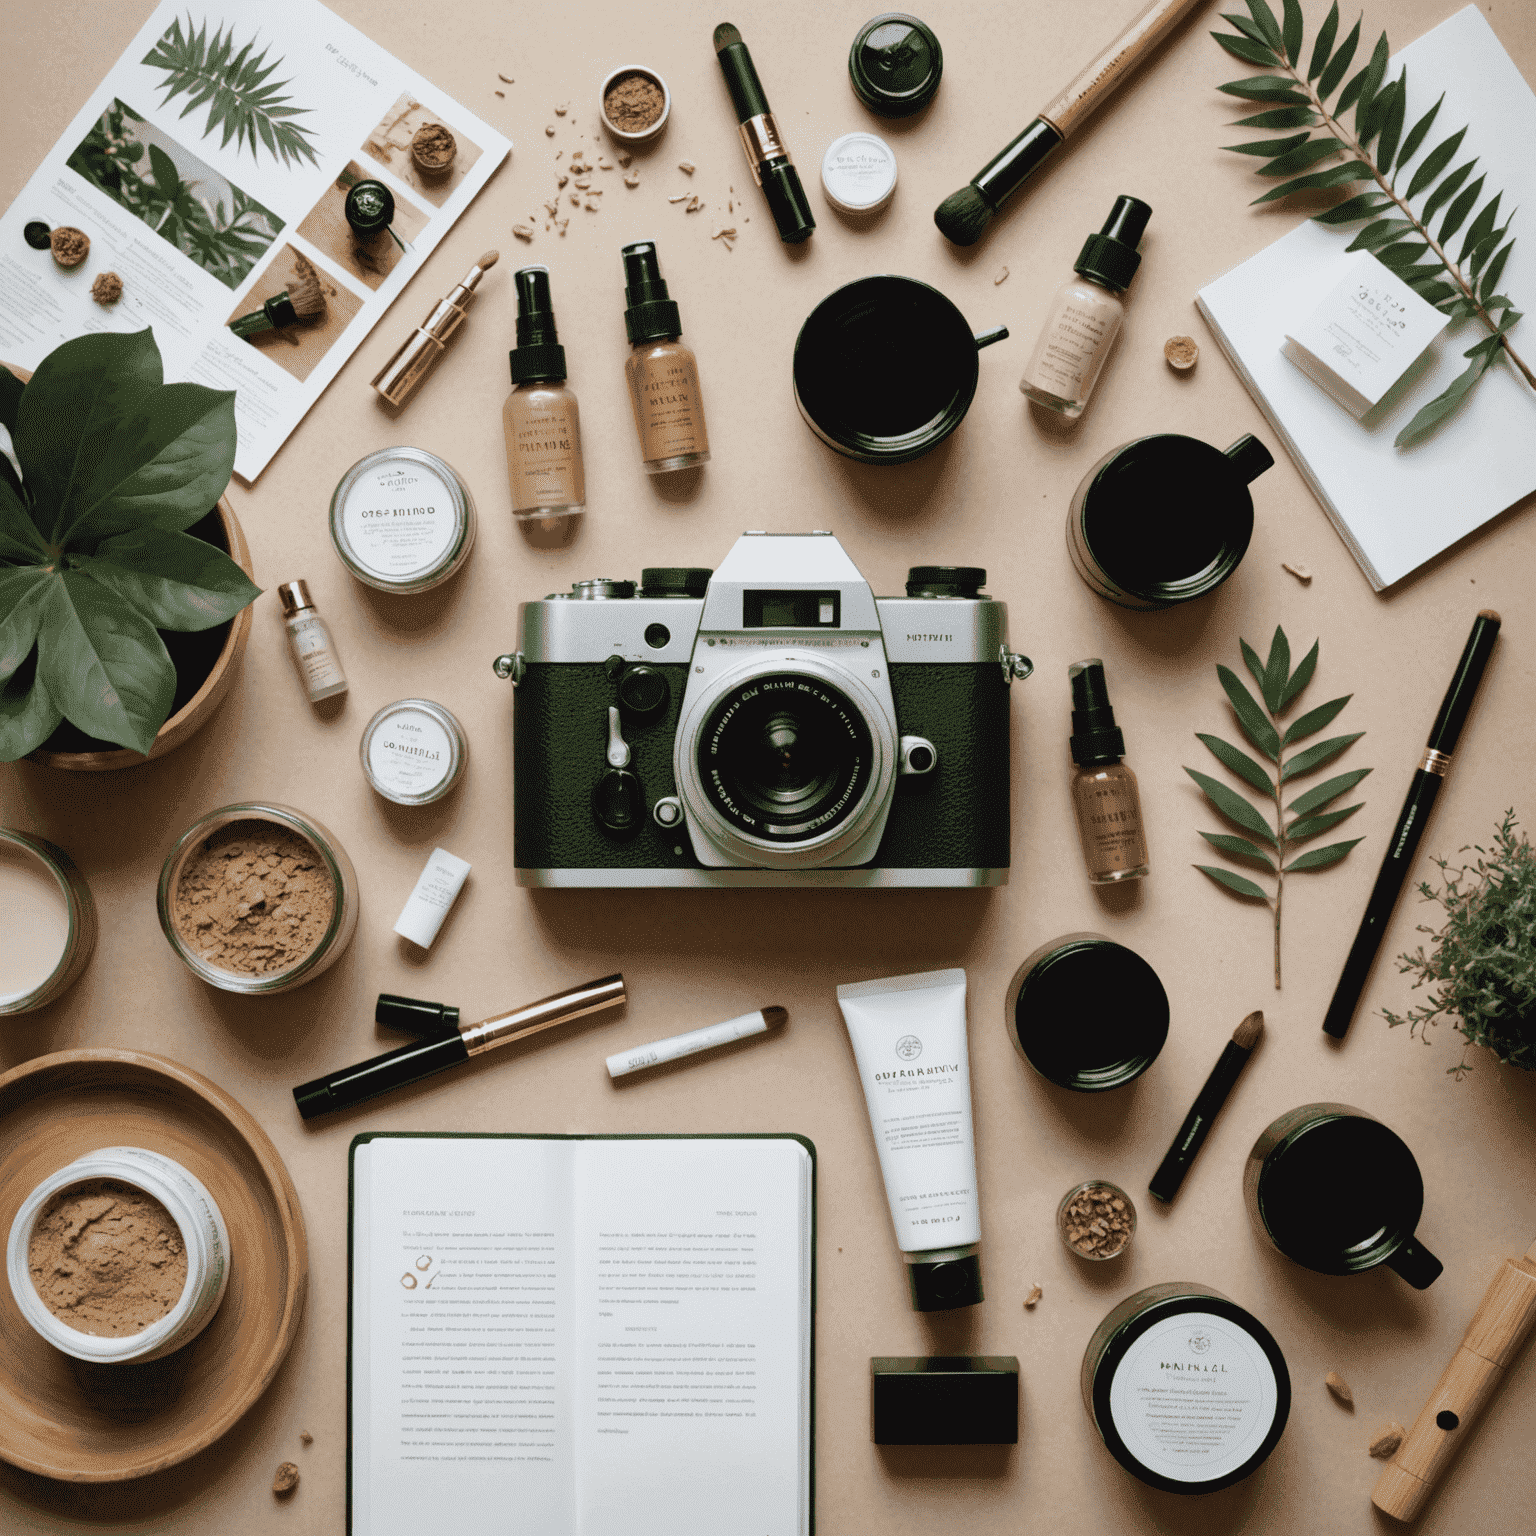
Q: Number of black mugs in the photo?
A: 3